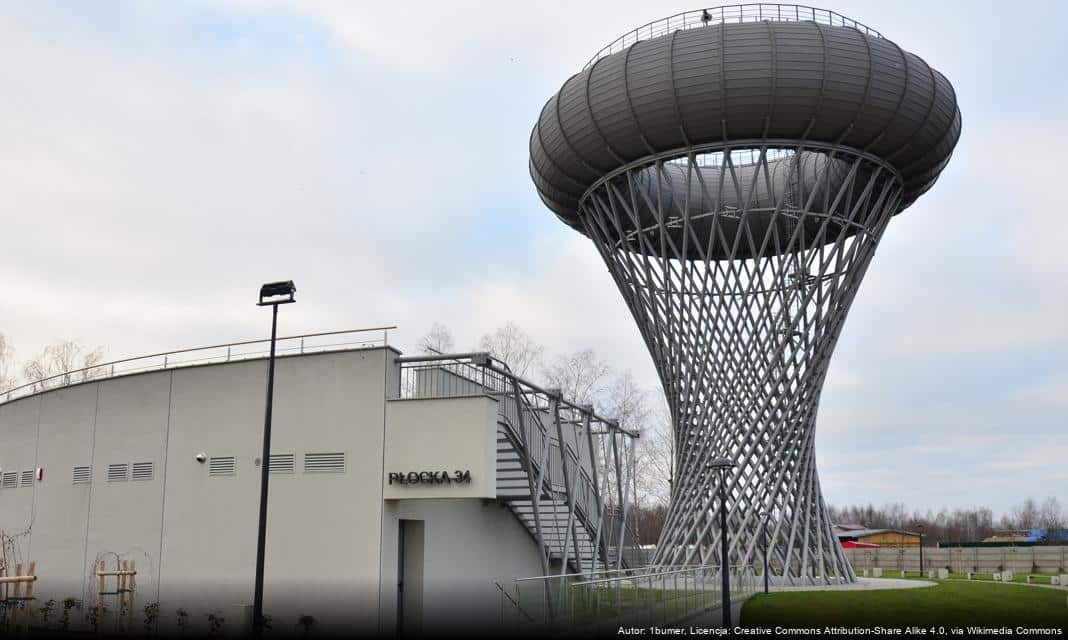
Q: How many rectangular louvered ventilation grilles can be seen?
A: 8